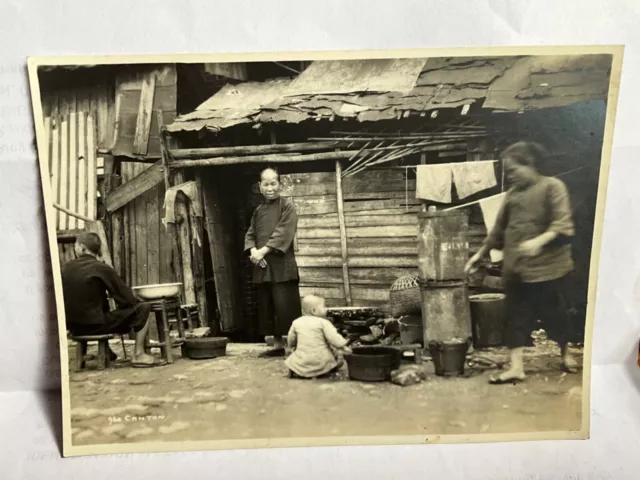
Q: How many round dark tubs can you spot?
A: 2